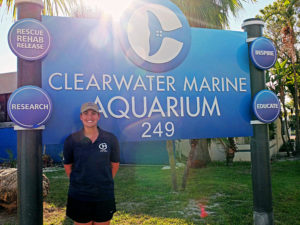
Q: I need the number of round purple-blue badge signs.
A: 4